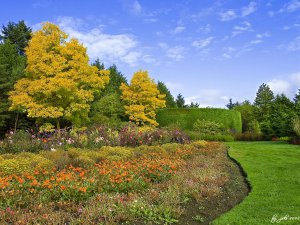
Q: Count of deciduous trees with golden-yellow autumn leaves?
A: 2